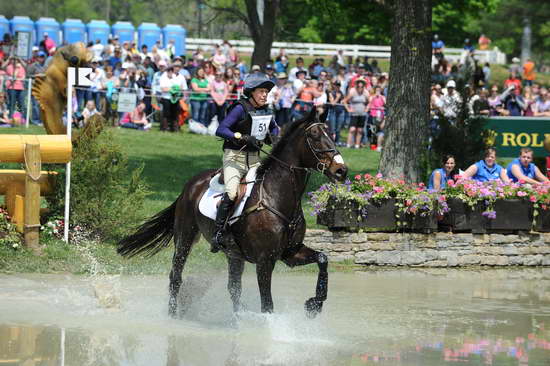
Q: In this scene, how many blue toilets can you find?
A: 8